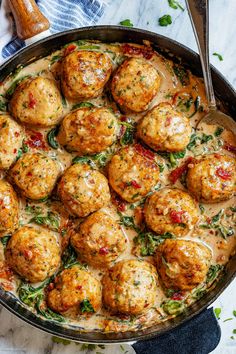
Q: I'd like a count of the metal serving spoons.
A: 1